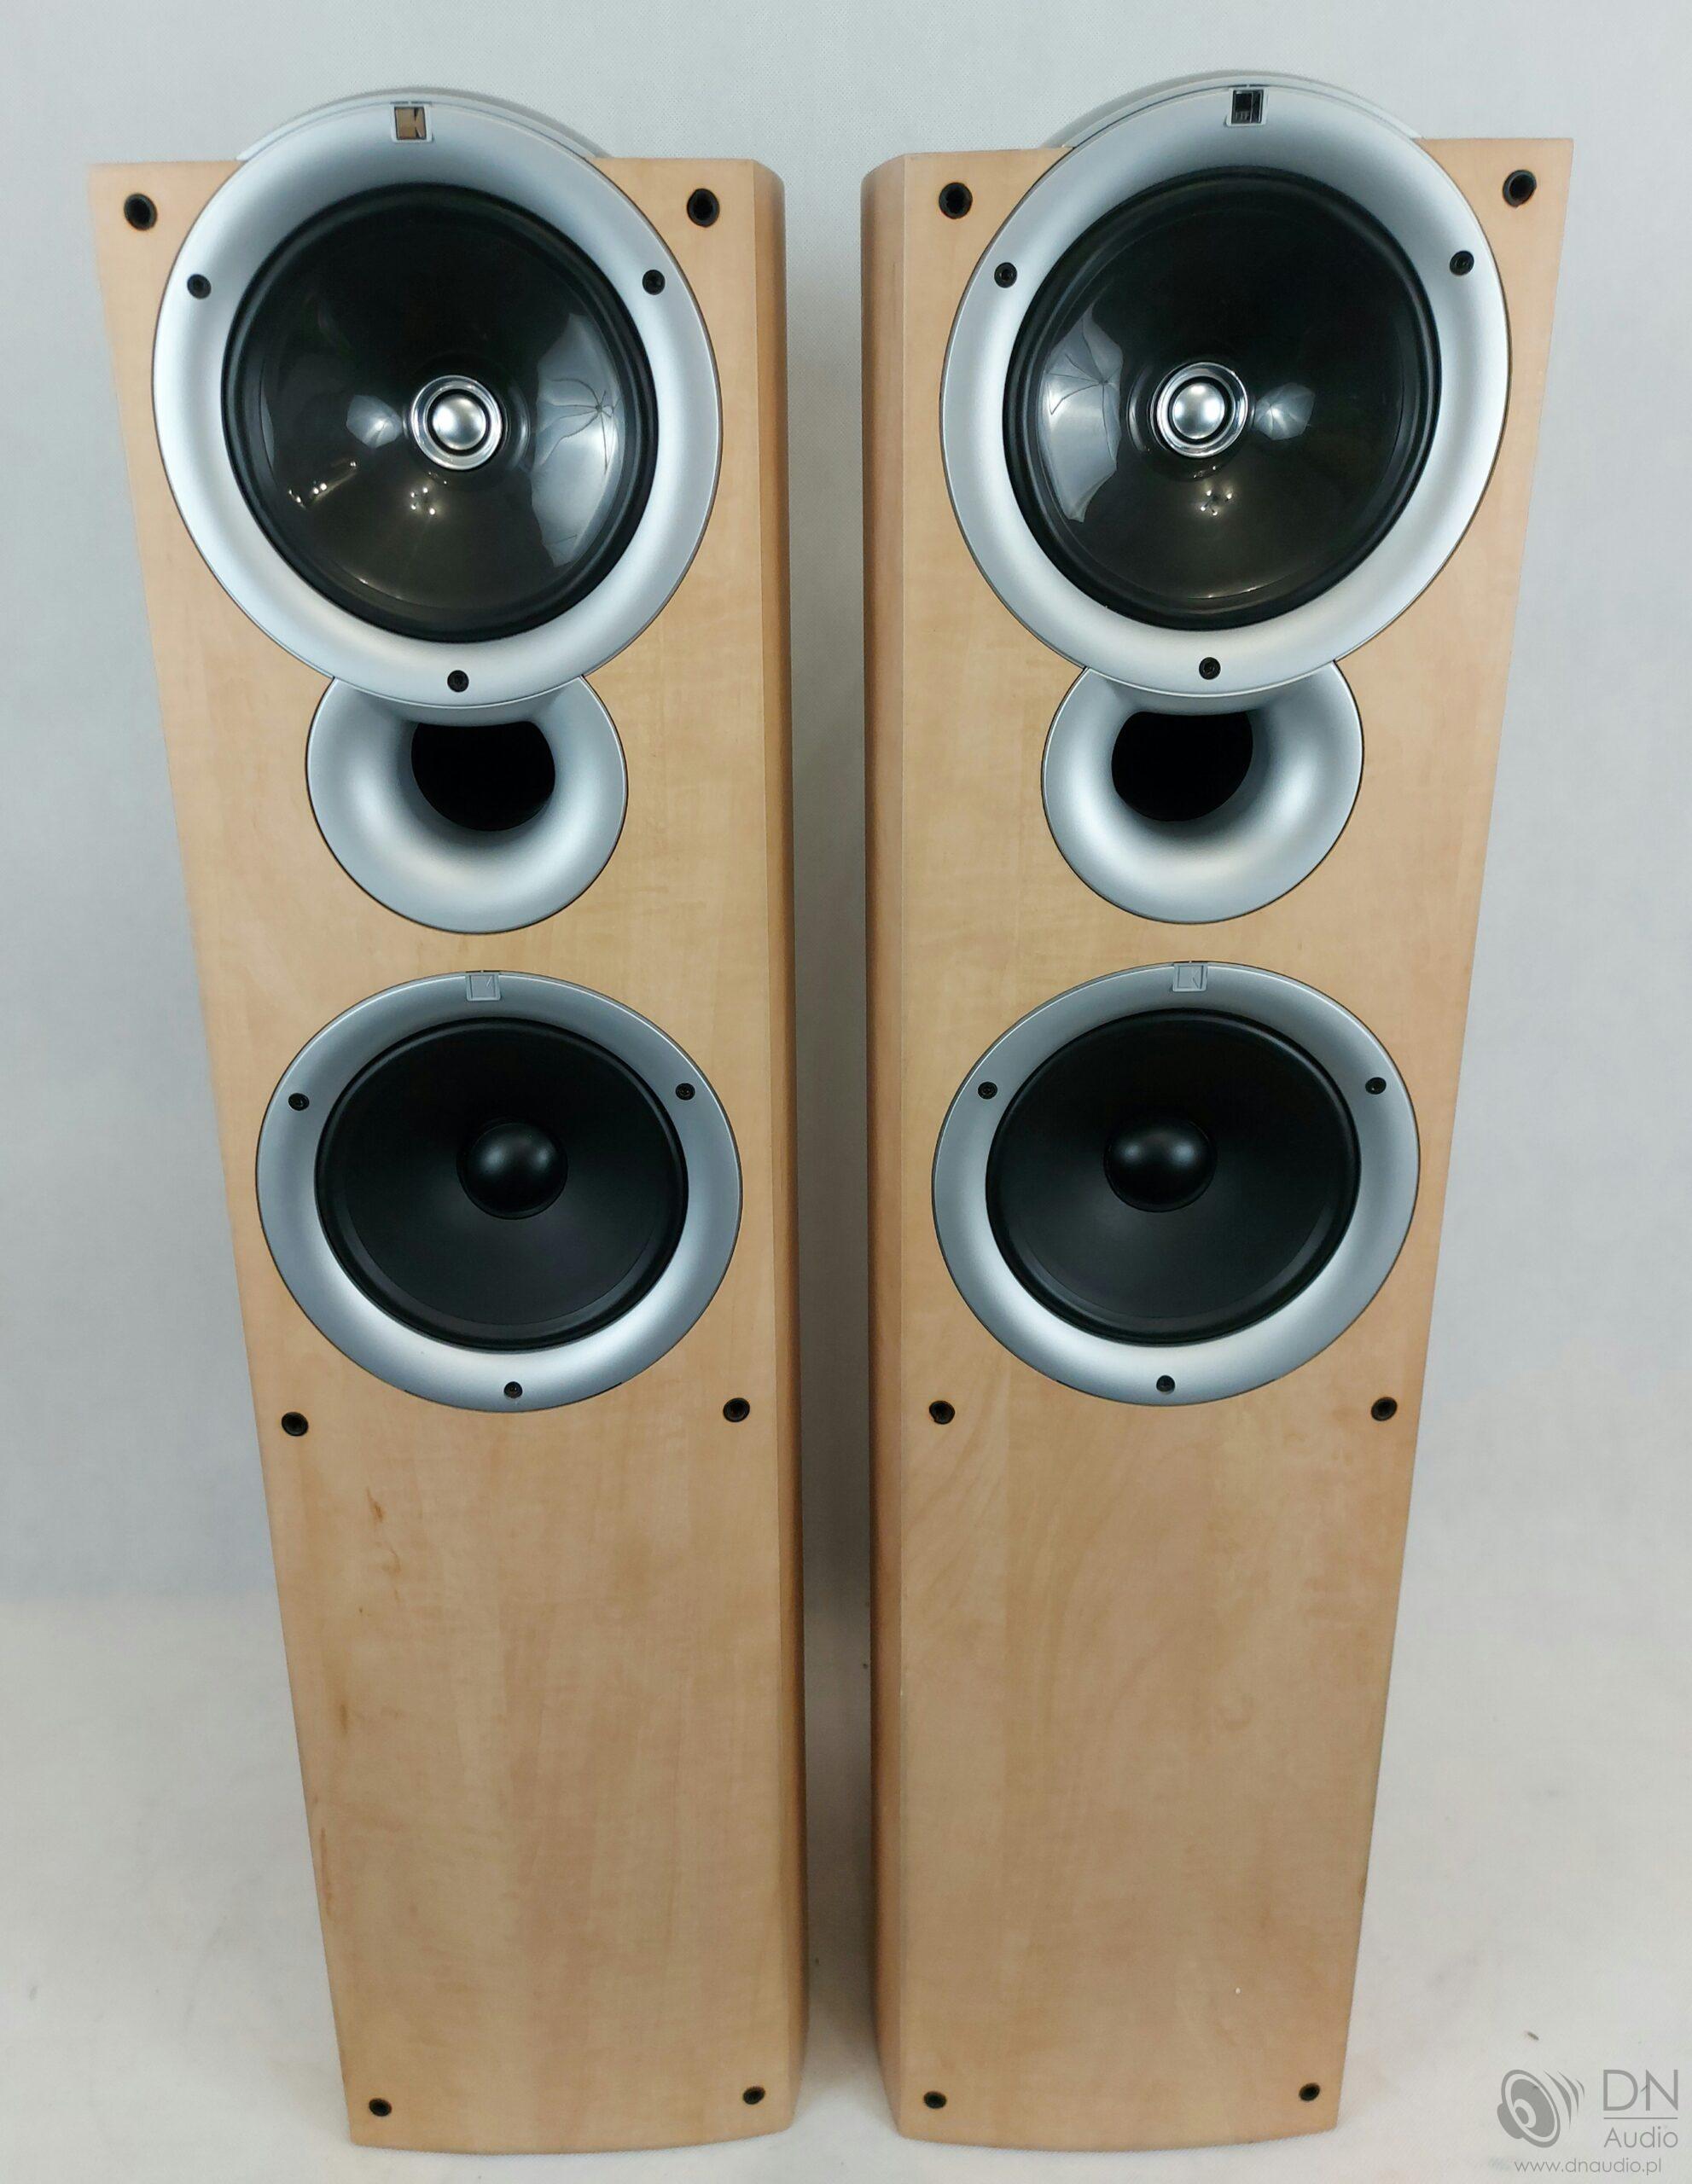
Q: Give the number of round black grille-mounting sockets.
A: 12